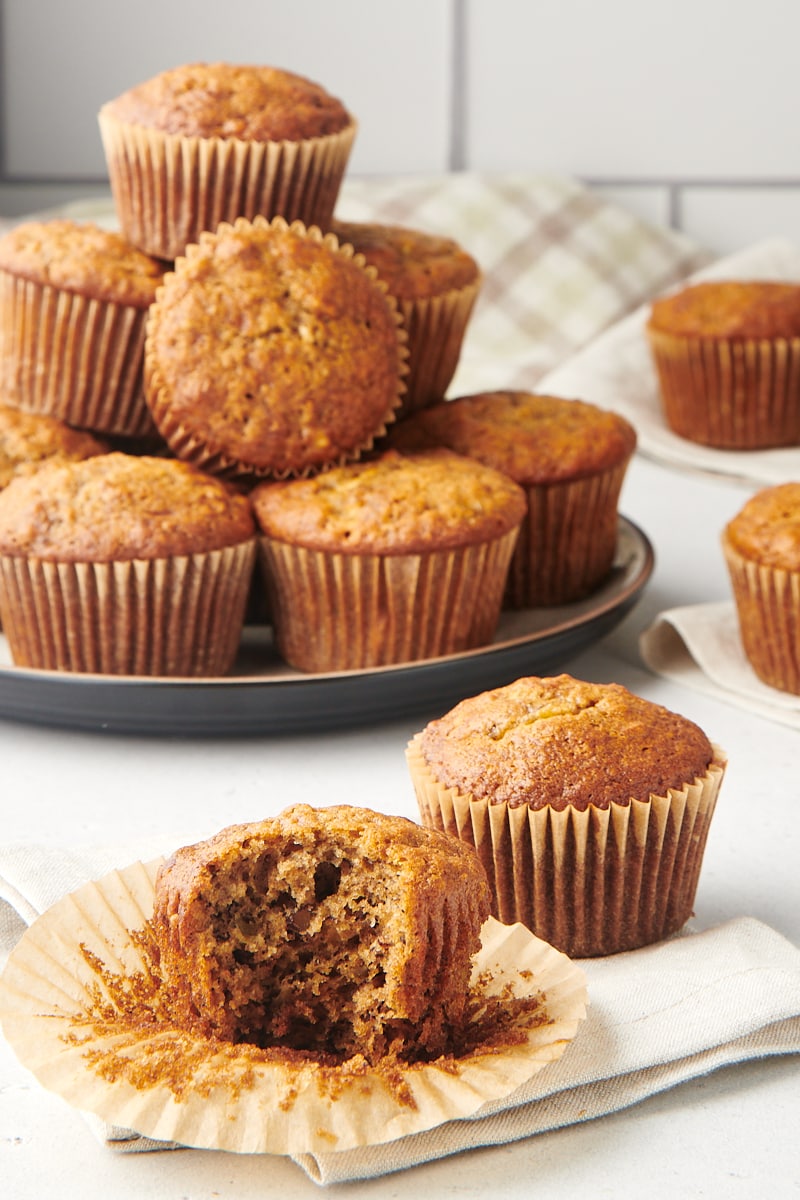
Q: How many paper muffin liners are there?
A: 11